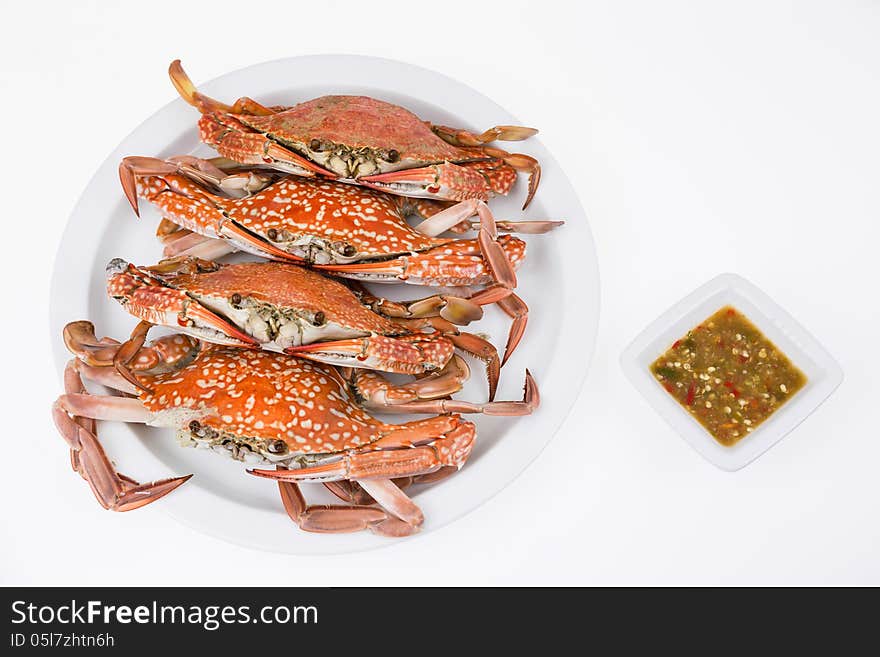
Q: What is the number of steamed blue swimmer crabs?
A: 4